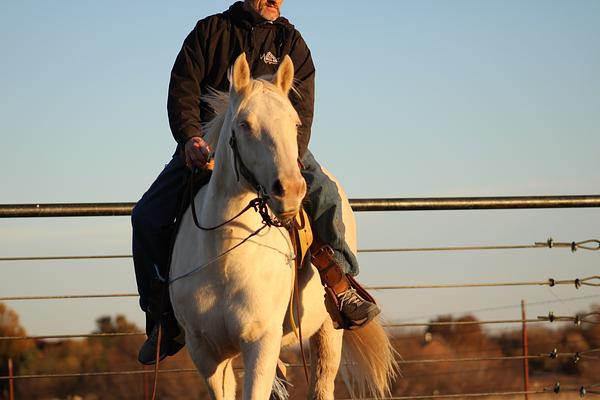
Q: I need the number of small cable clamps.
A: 10